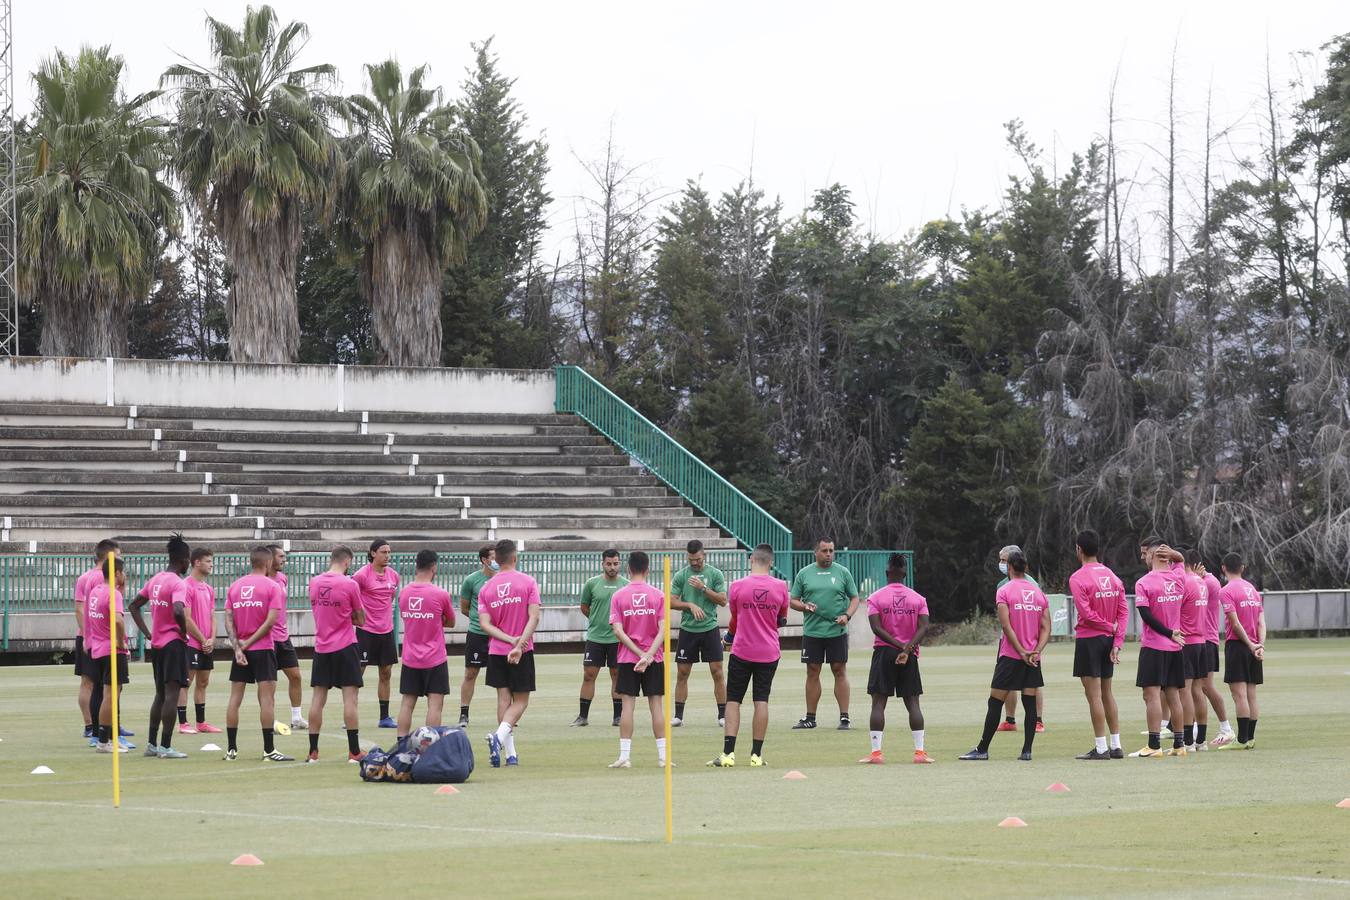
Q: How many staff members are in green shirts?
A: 5